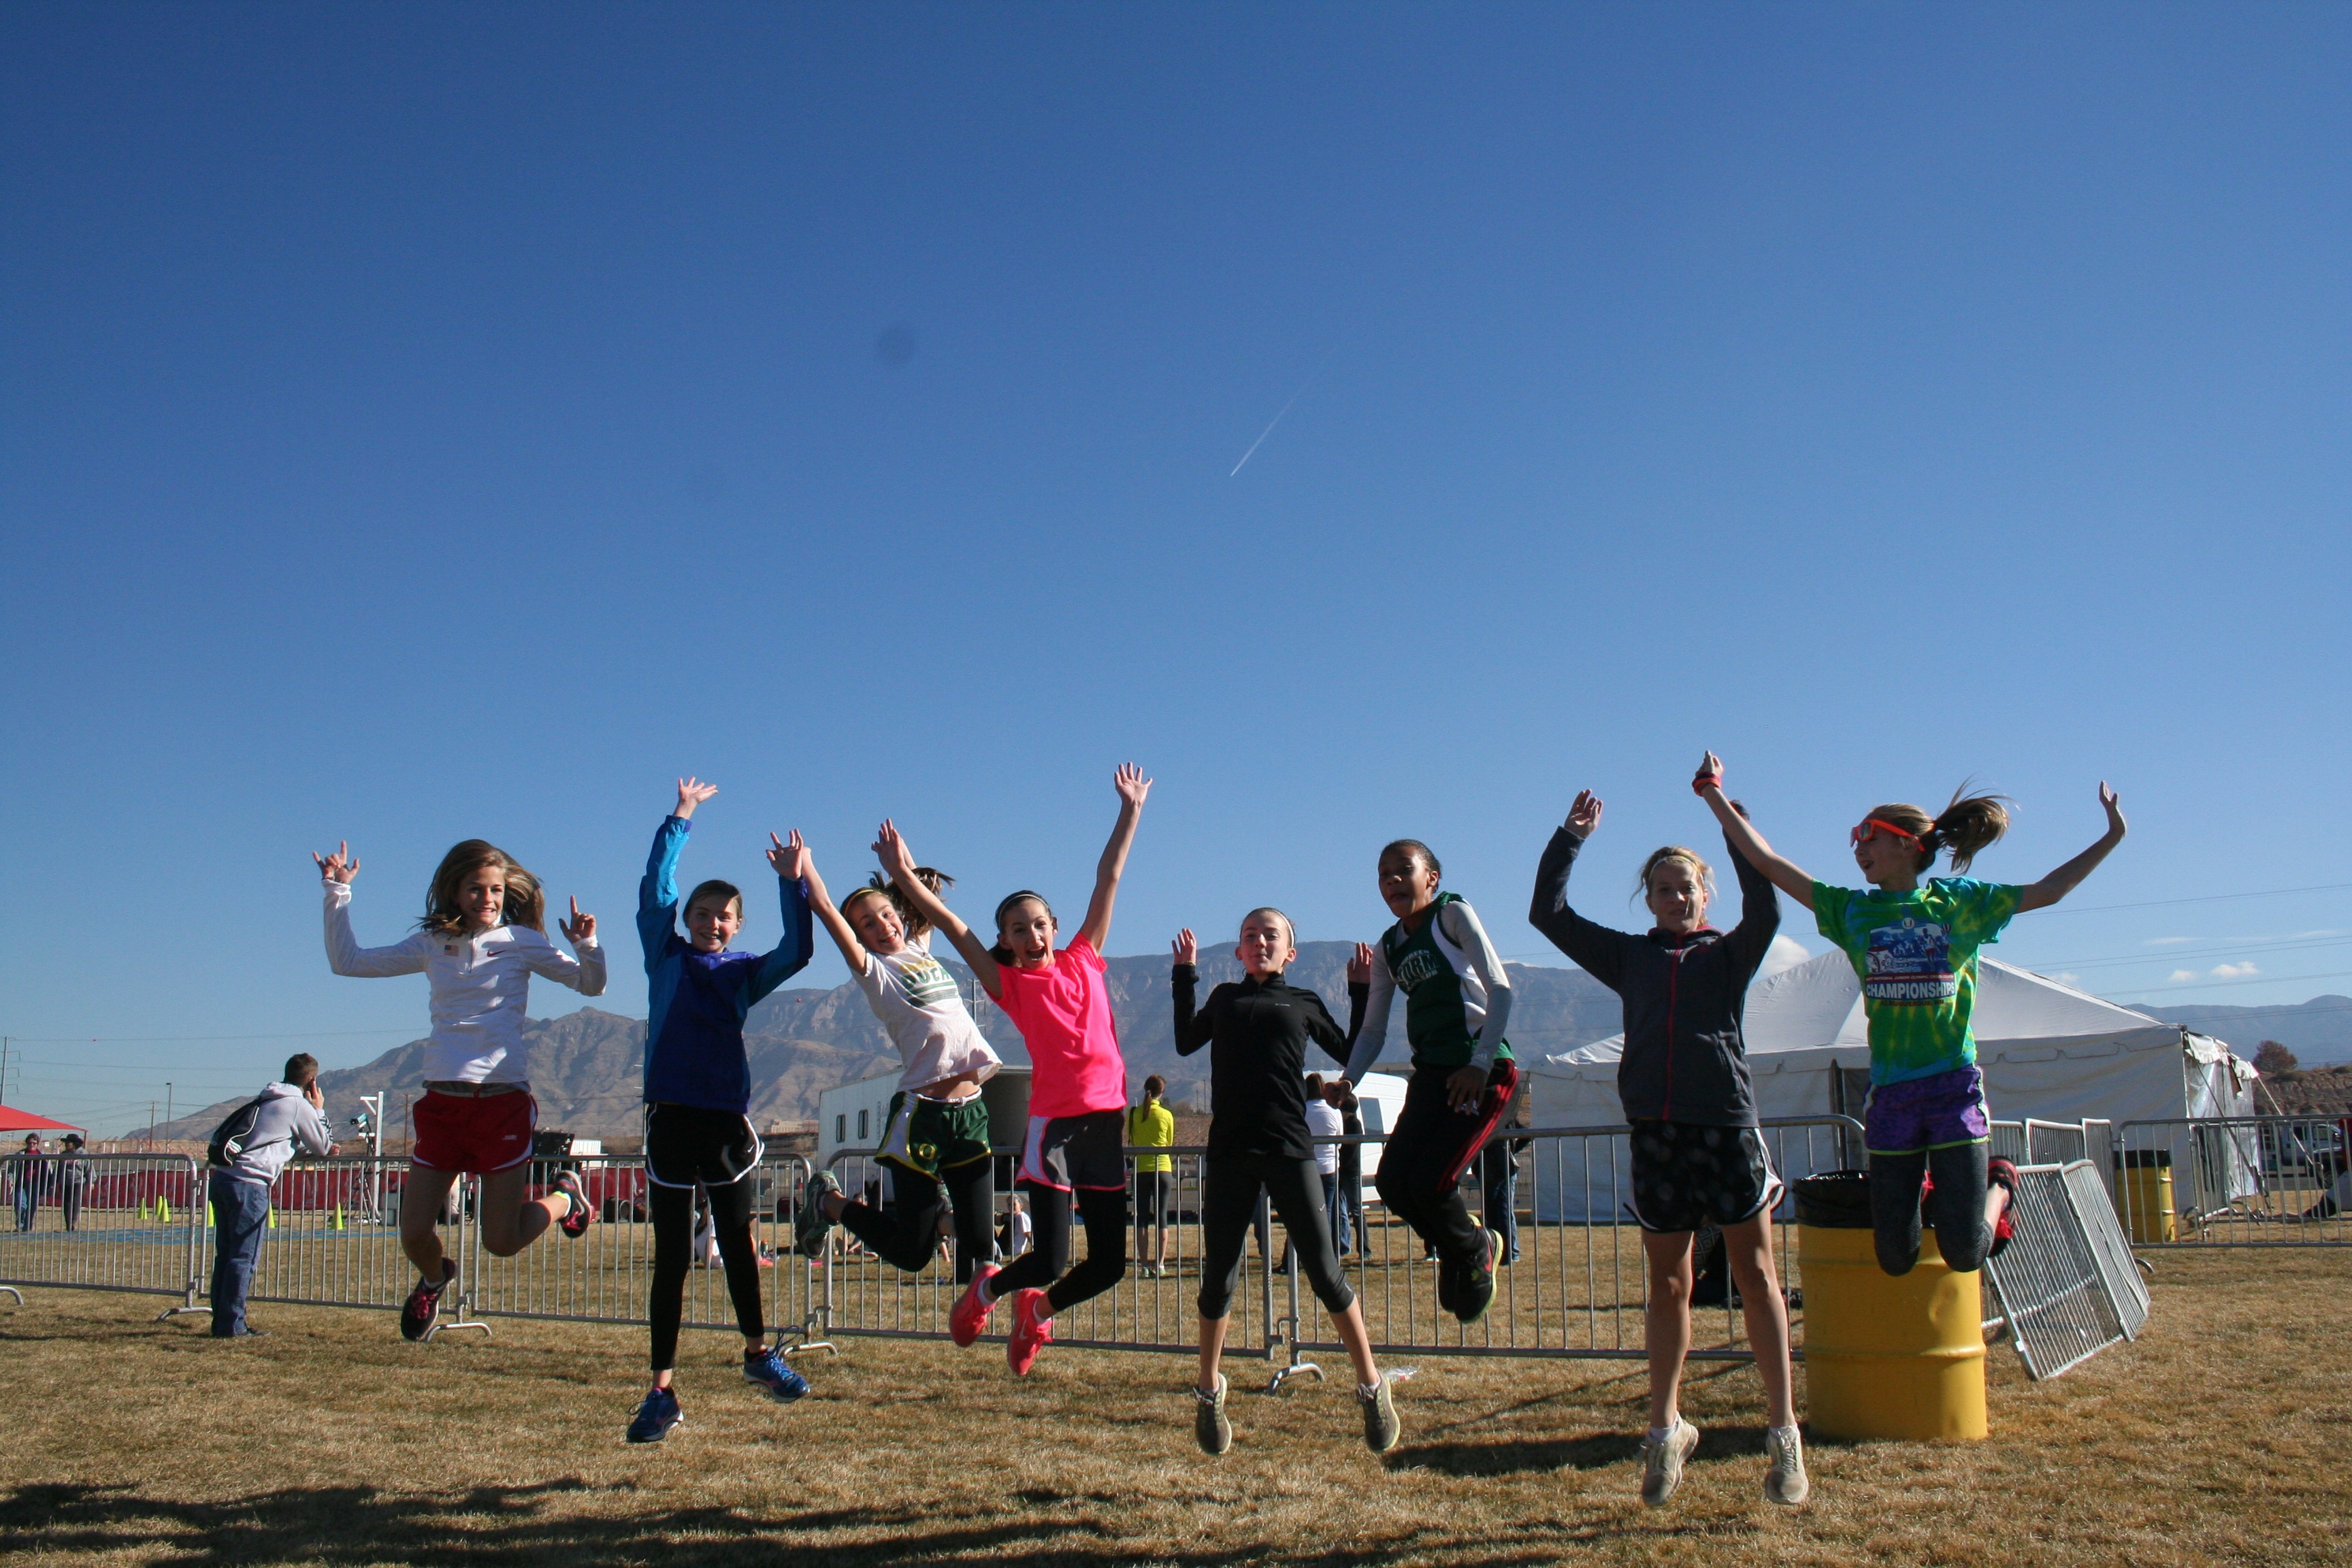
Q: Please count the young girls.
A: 8